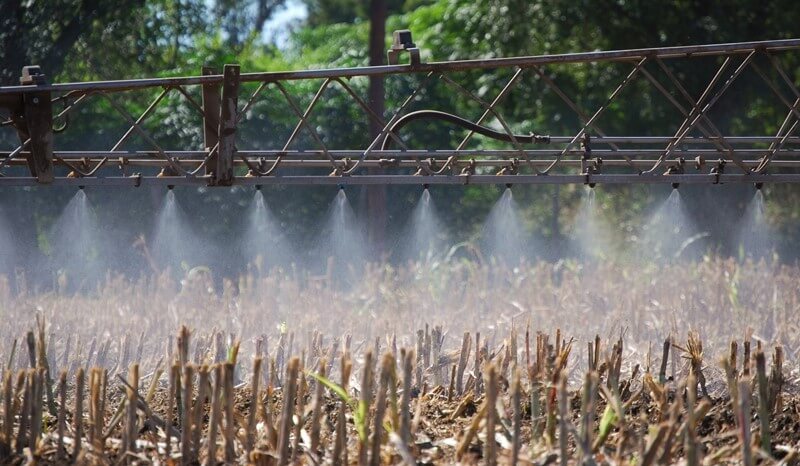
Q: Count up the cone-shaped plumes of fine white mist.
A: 9